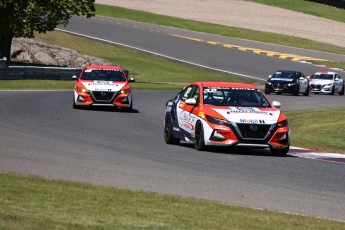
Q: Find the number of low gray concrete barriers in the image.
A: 1